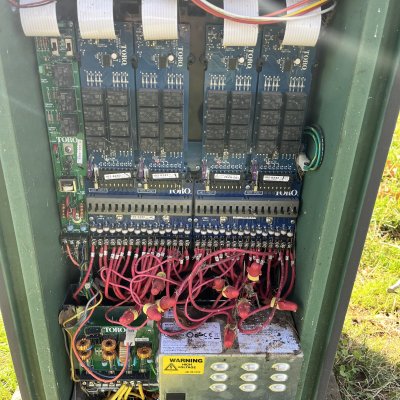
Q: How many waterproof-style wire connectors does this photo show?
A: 10